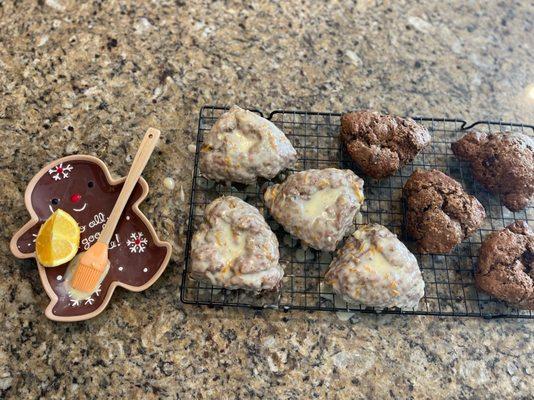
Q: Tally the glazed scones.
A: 4